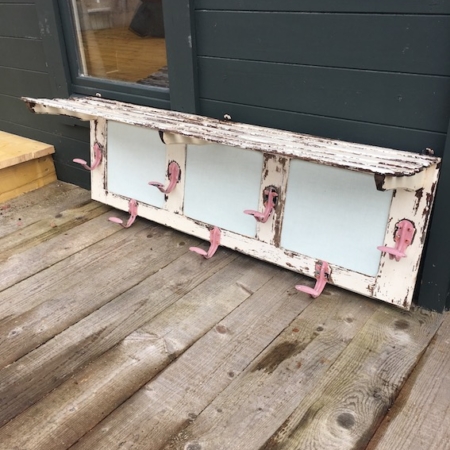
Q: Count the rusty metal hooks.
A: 7